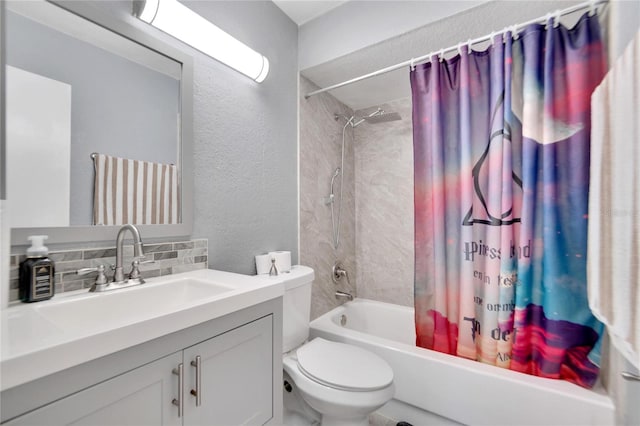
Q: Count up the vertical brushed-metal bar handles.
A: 2